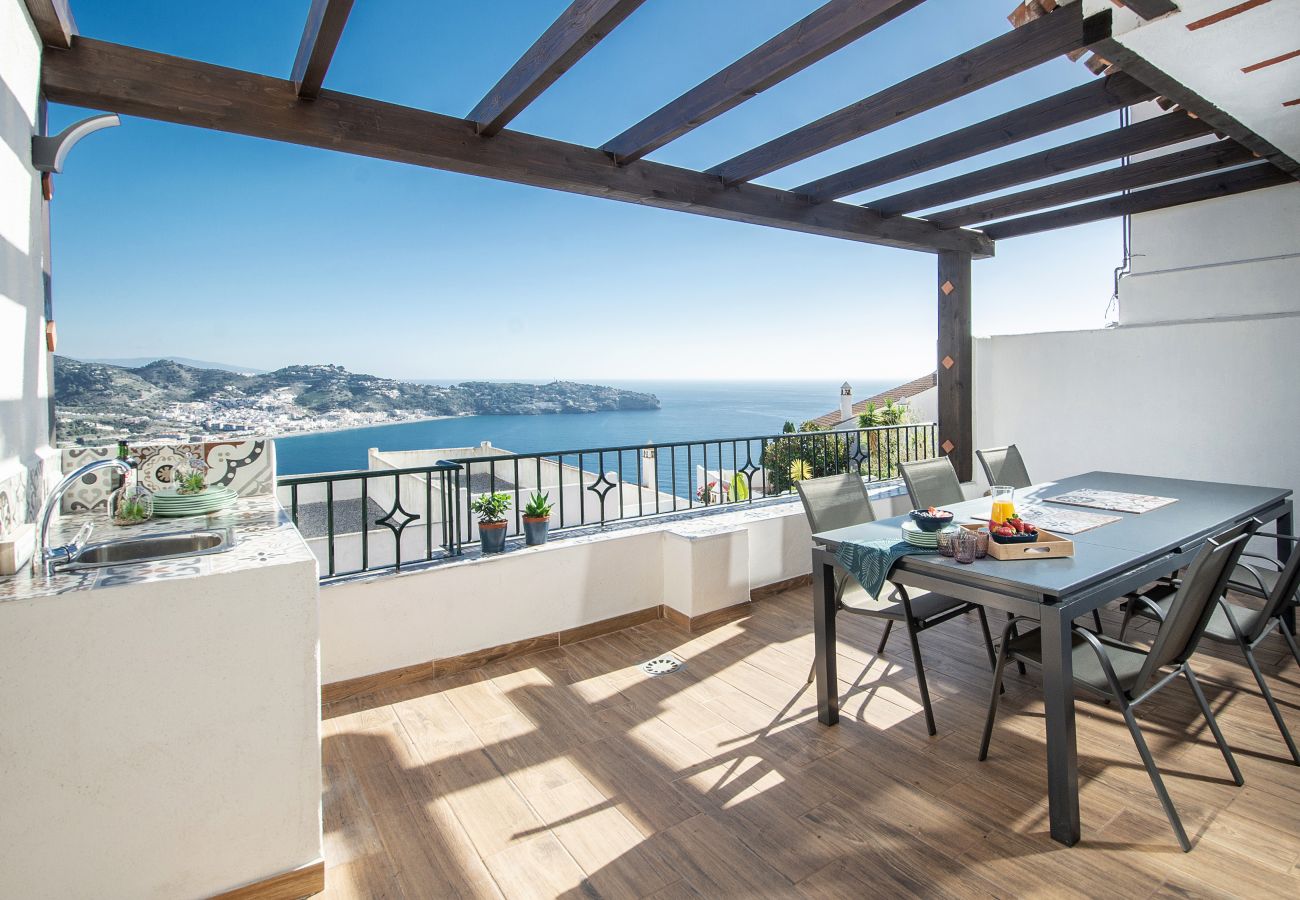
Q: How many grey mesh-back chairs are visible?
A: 6